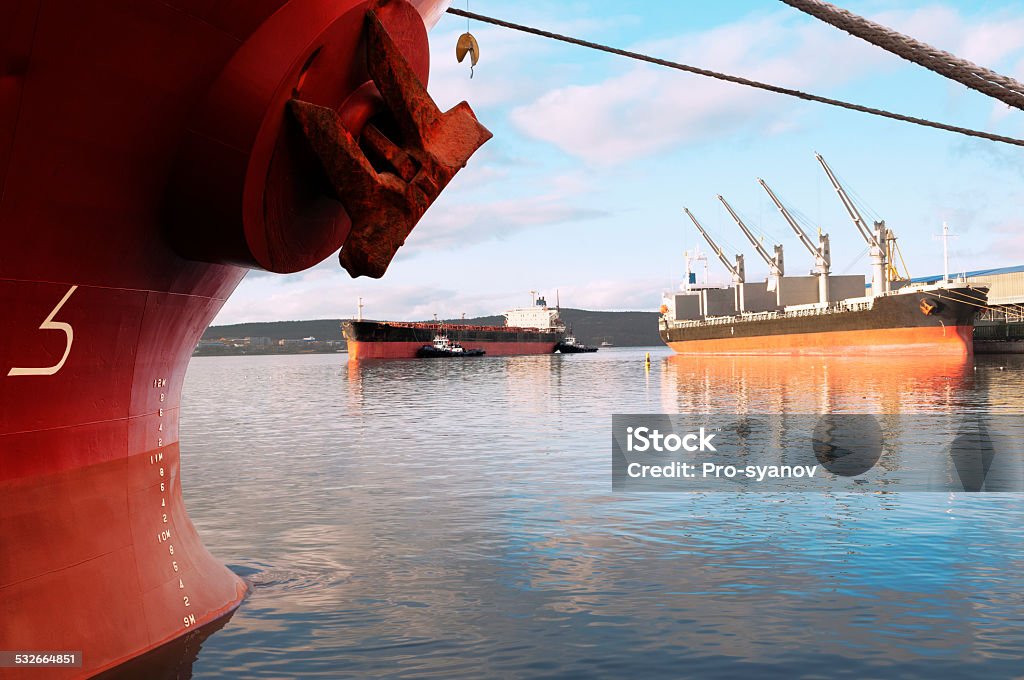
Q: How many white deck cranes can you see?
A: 4